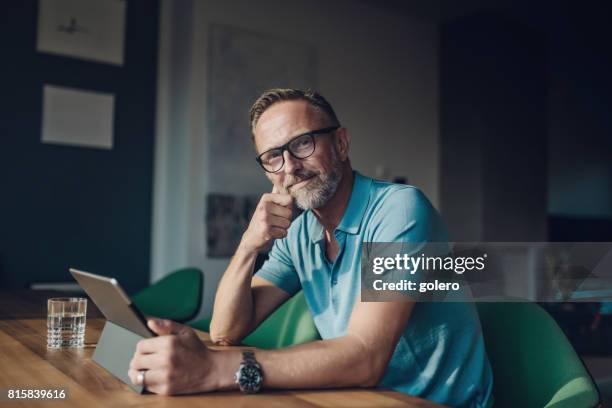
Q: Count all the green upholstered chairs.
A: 3